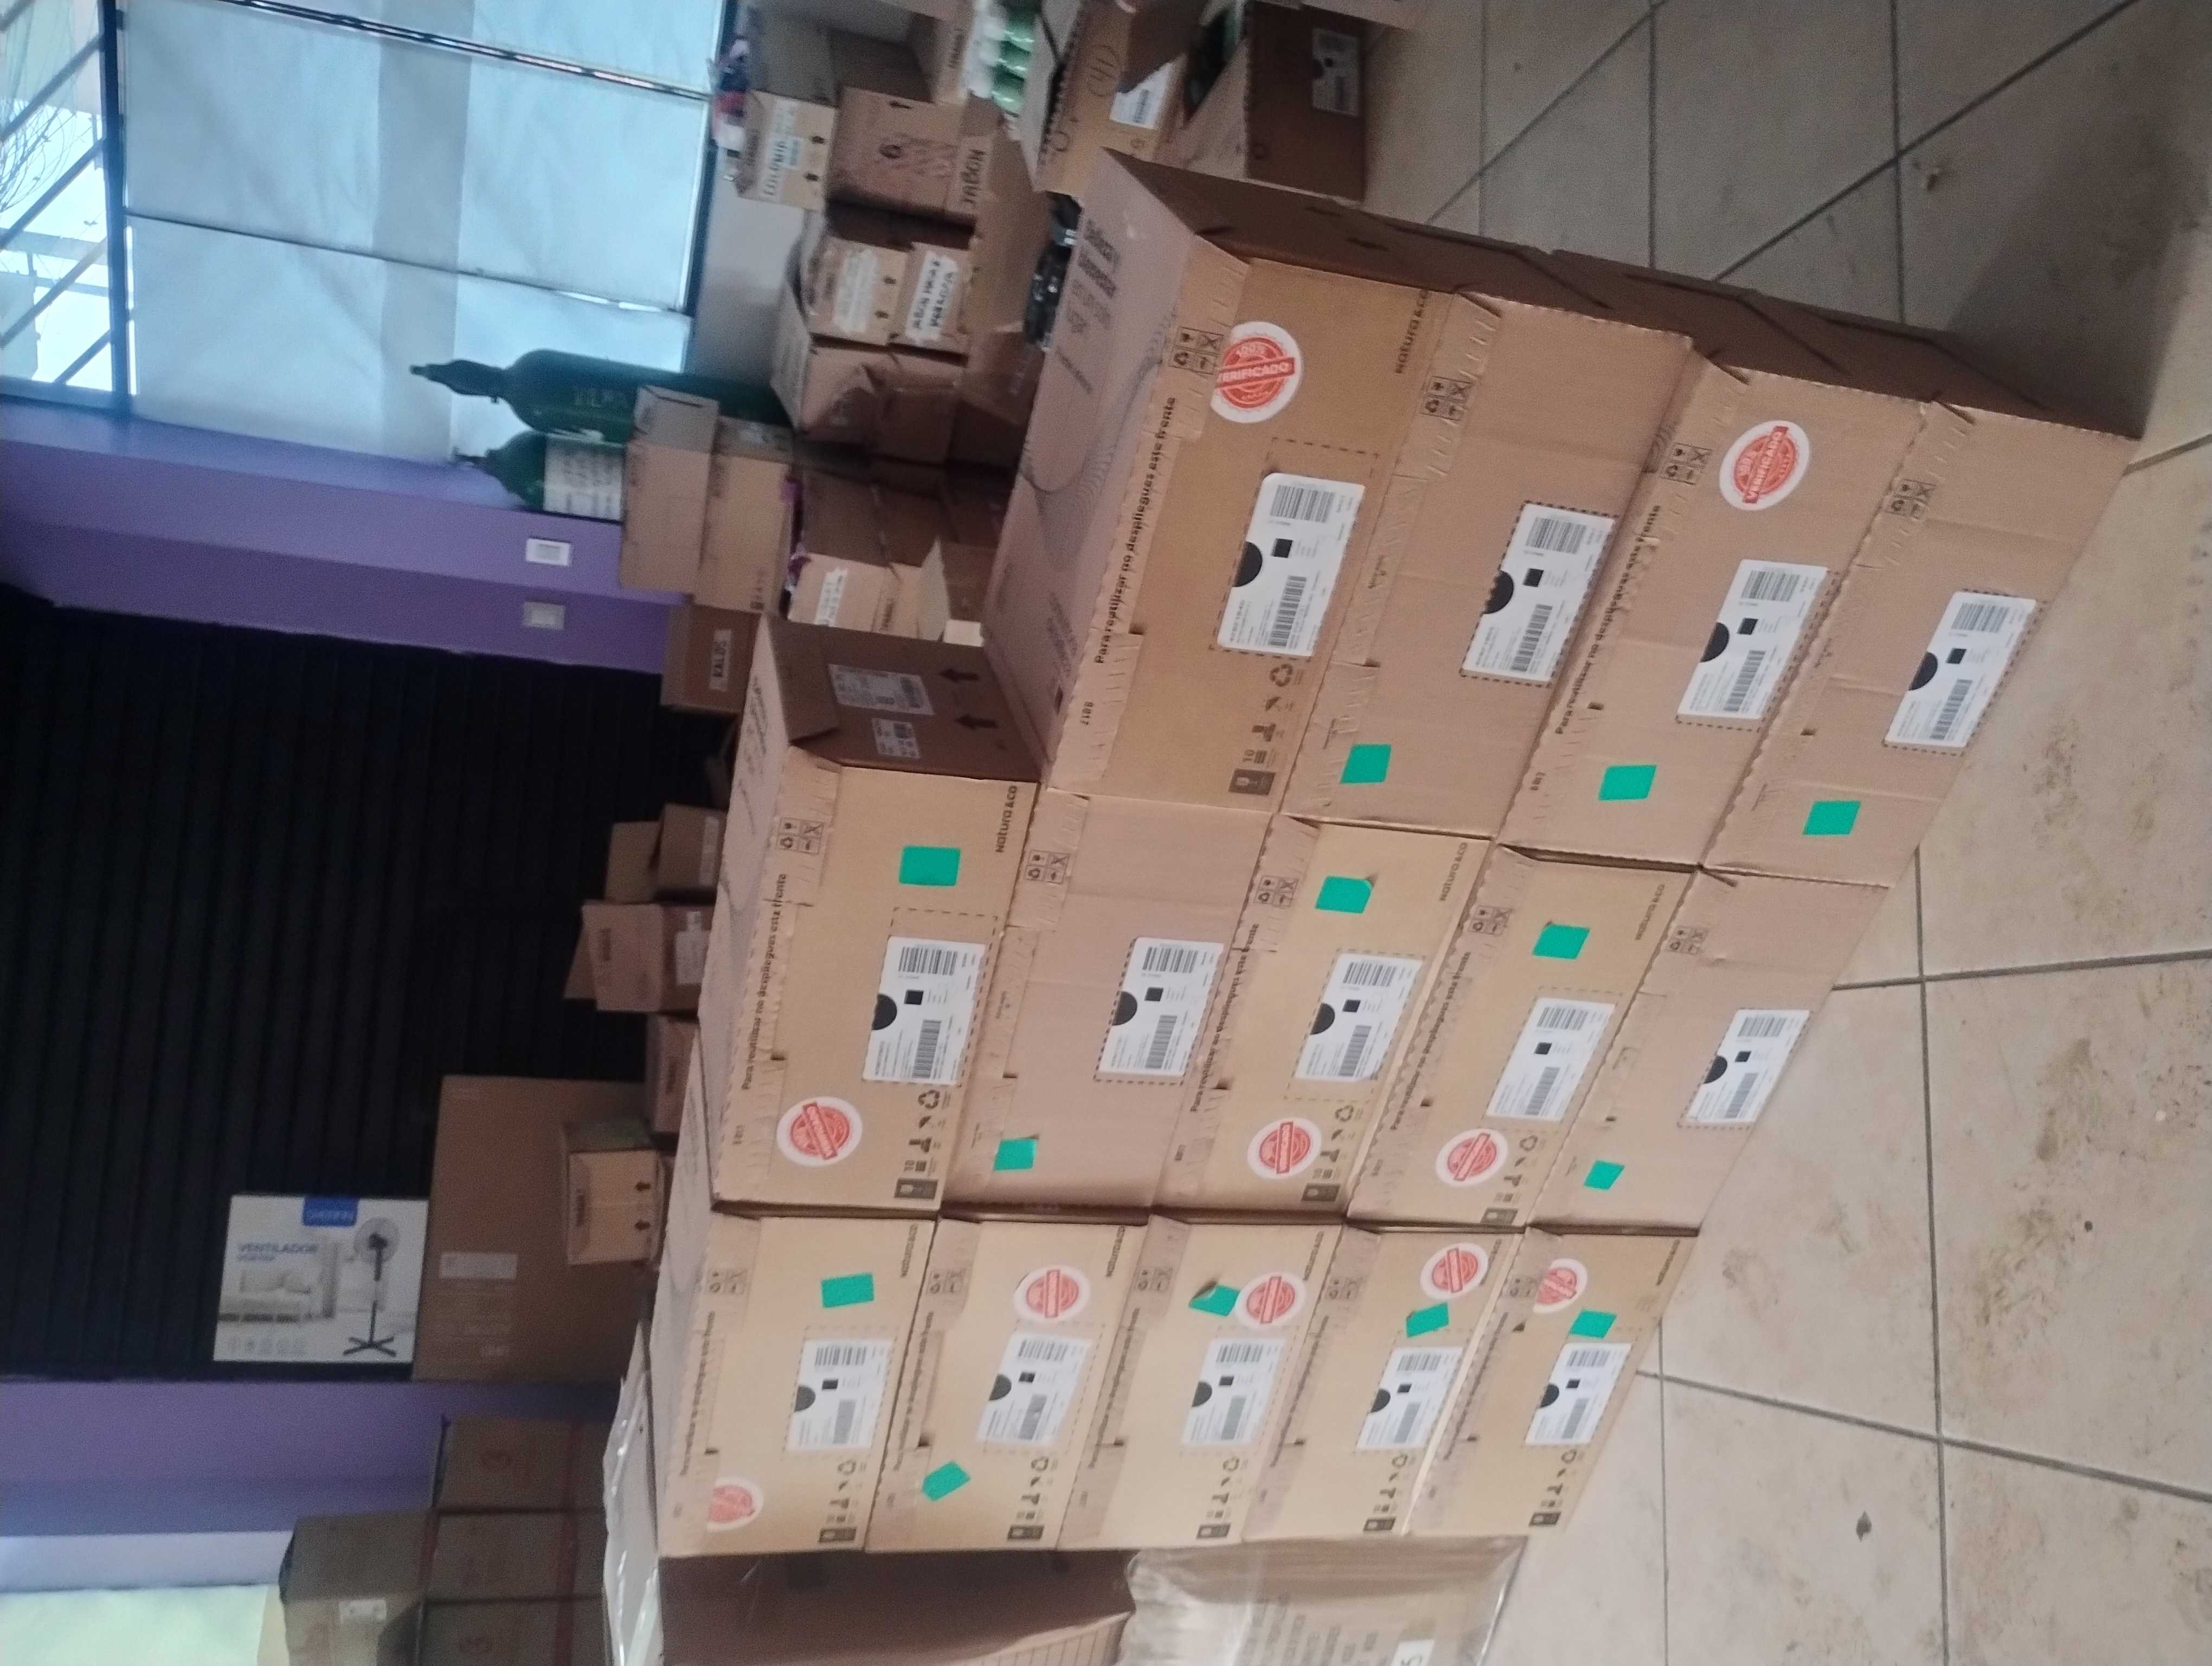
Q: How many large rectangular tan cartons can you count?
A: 14